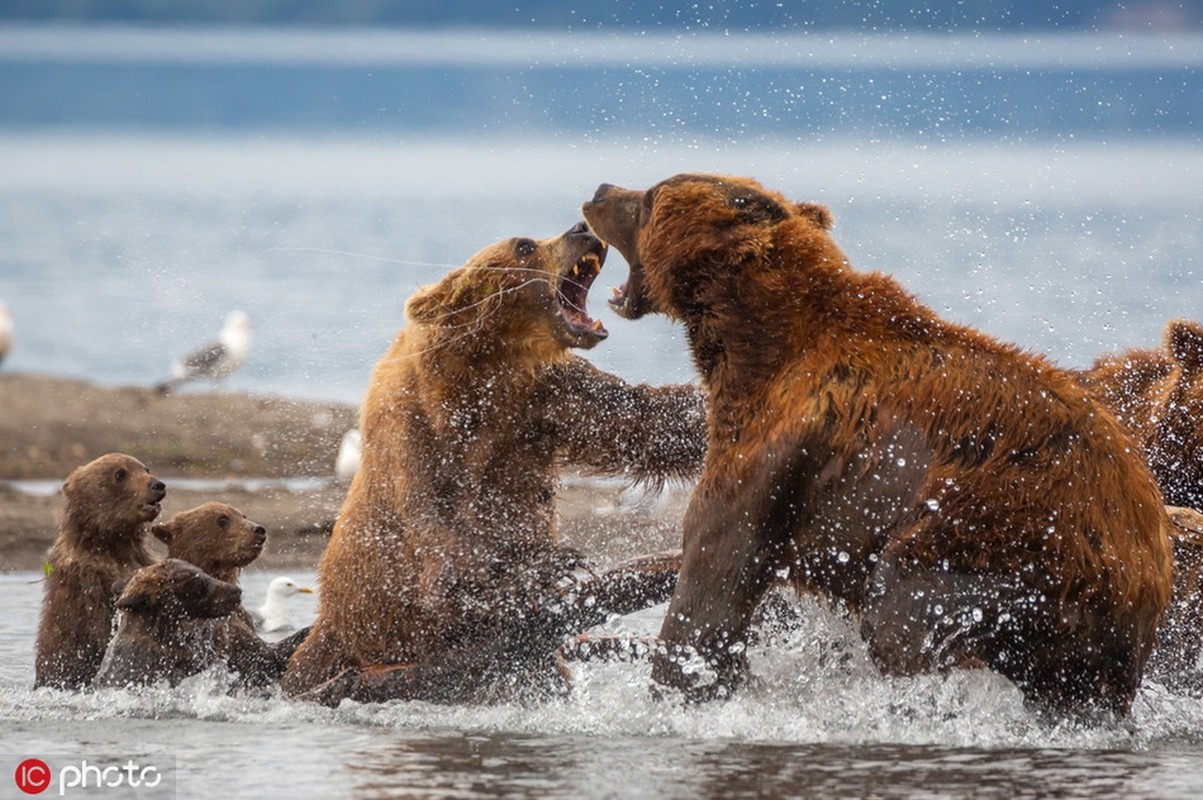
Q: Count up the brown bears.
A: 6